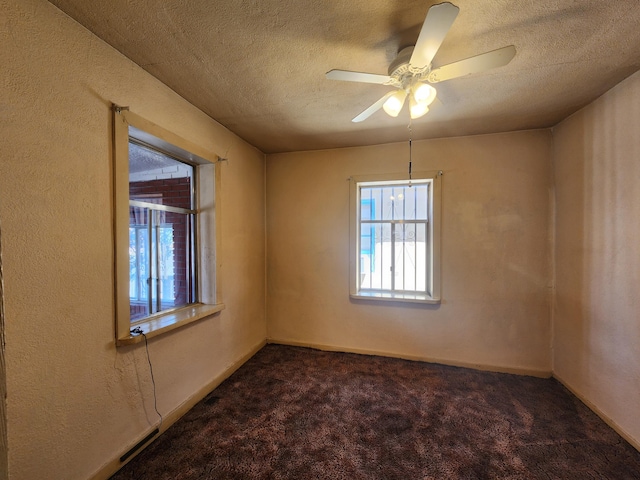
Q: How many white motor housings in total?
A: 1